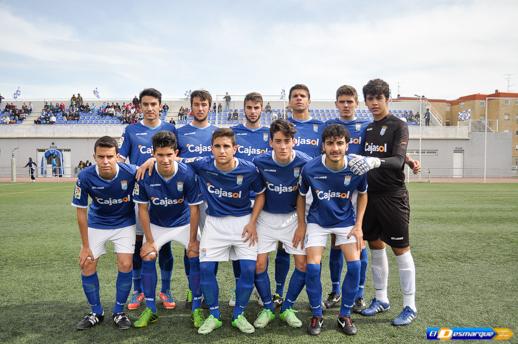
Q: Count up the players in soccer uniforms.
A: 11